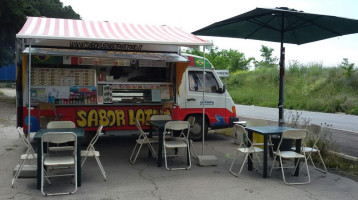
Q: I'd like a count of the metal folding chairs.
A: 12